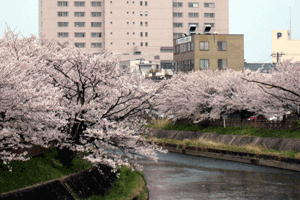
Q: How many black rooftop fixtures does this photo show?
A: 2